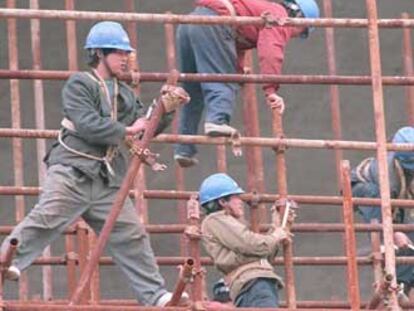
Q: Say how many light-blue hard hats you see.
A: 4